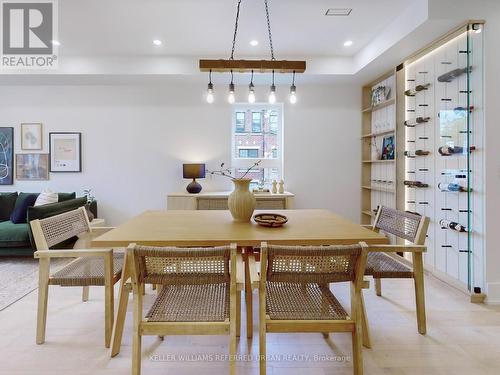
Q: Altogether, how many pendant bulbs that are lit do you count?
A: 5